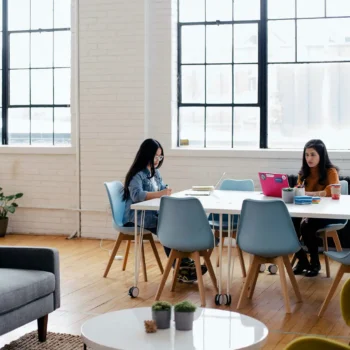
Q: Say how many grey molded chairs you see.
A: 6